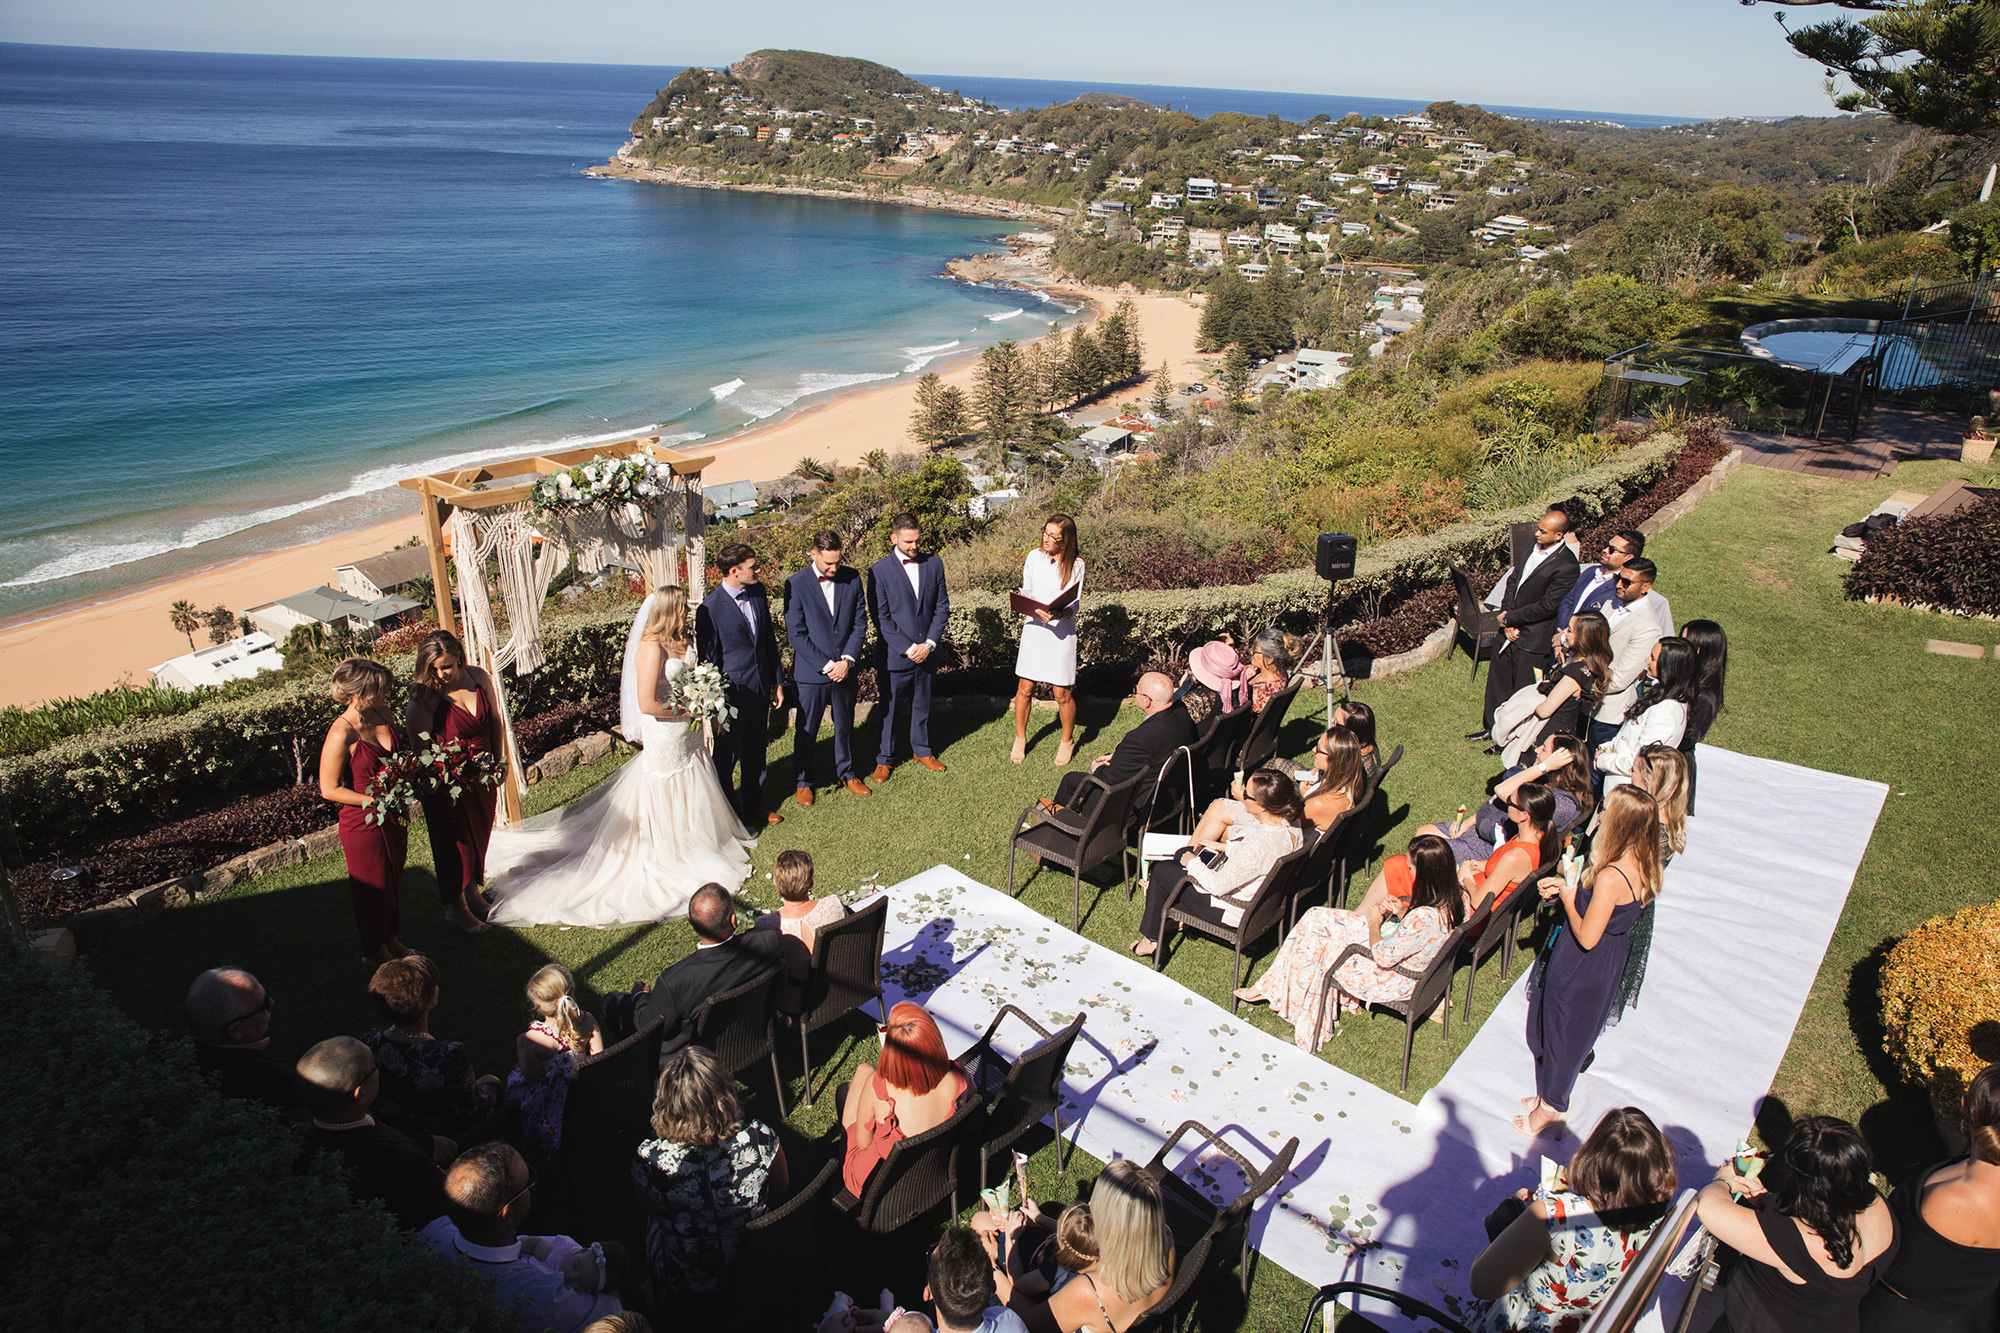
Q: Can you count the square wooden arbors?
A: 1